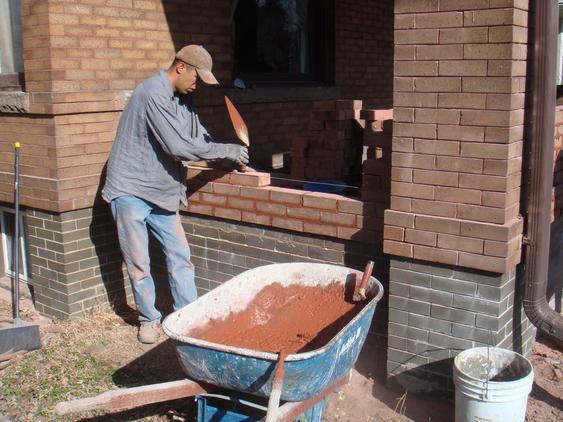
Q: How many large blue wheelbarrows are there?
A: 1